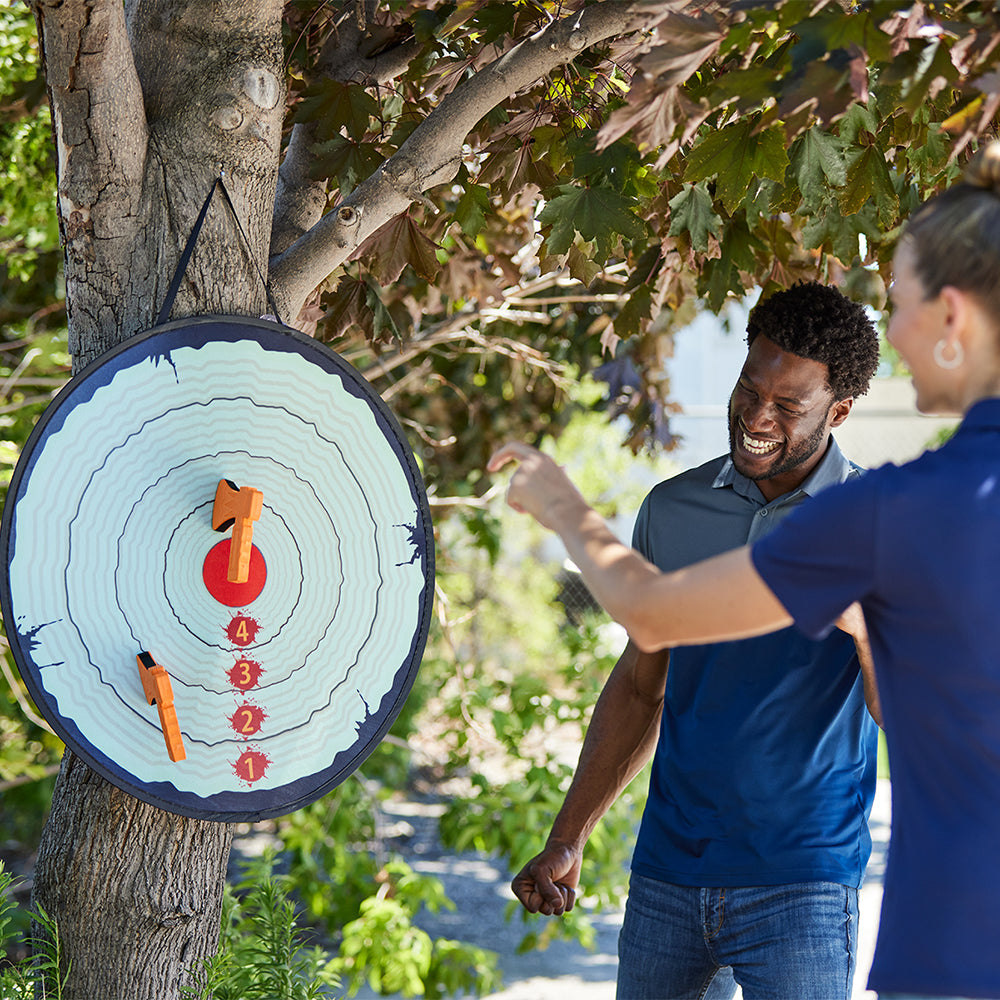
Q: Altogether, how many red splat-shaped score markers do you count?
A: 4